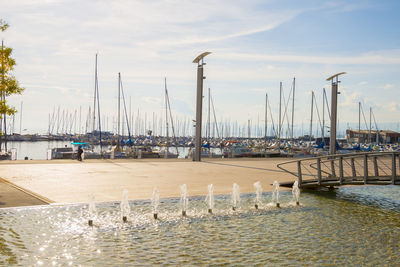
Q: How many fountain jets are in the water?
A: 9